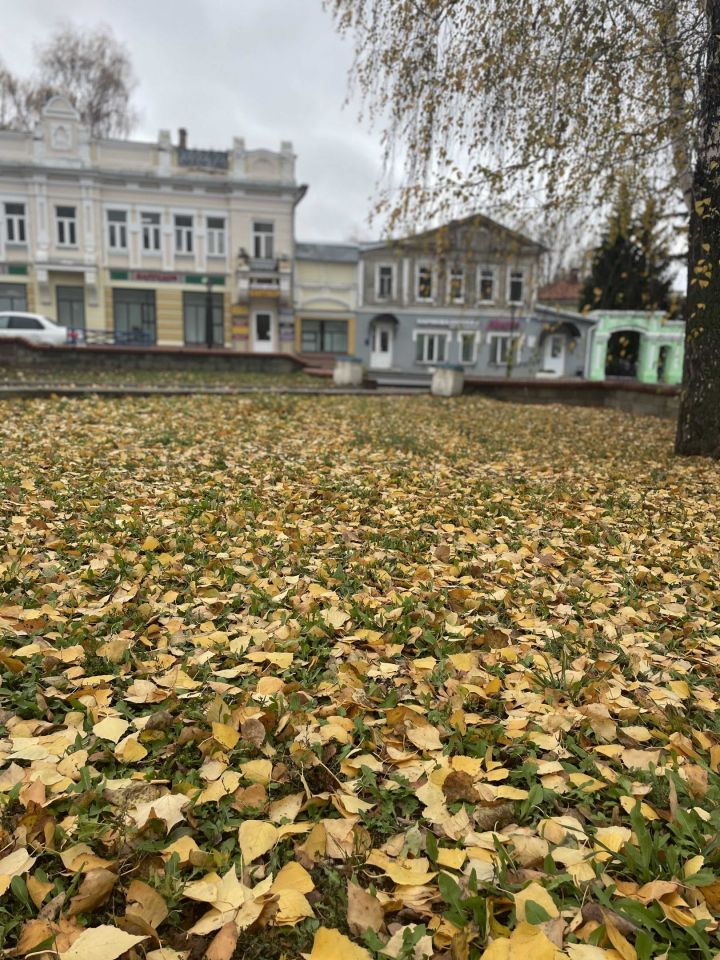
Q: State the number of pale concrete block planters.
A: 2